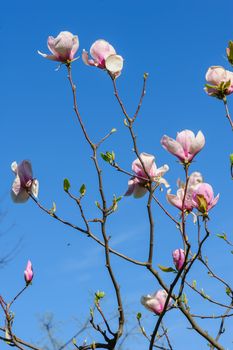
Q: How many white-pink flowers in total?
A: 11